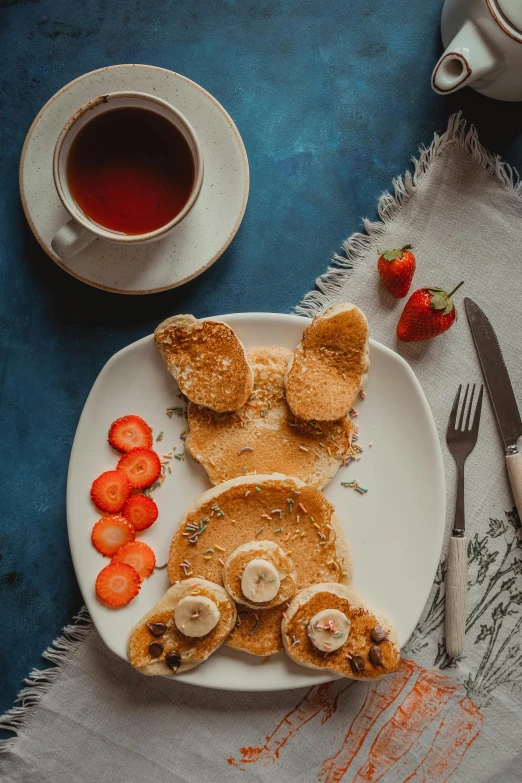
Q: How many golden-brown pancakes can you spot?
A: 7